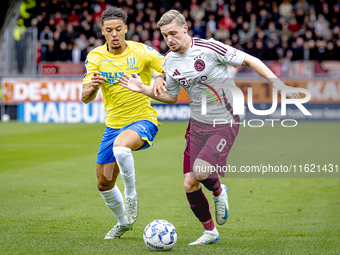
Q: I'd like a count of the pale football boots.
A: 4